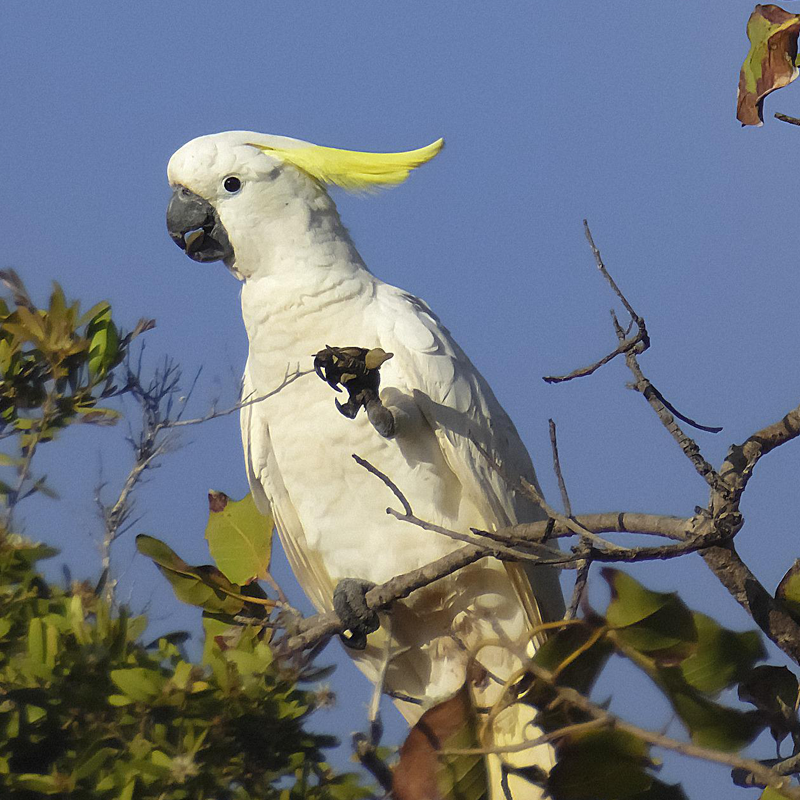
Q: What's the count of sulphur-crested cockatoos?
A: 1